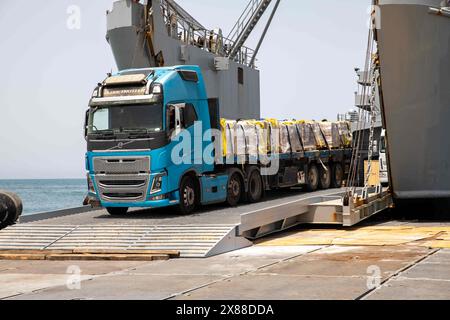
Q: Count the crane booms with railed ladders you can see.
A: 1